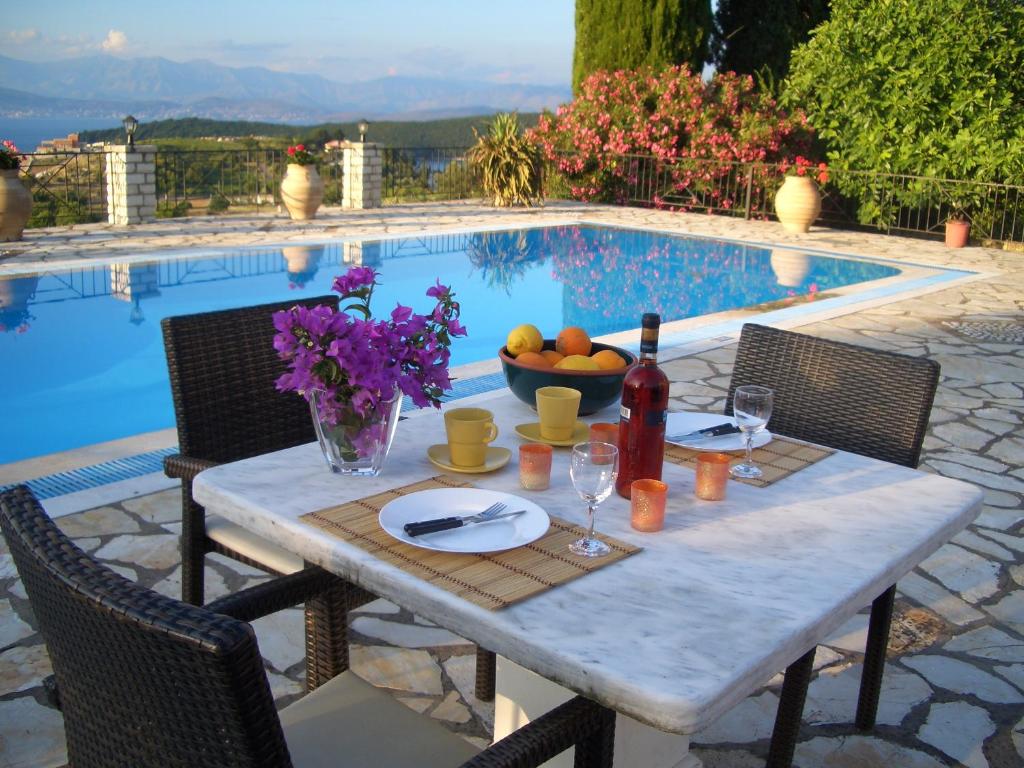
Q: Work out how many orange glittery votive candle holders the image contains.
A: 4